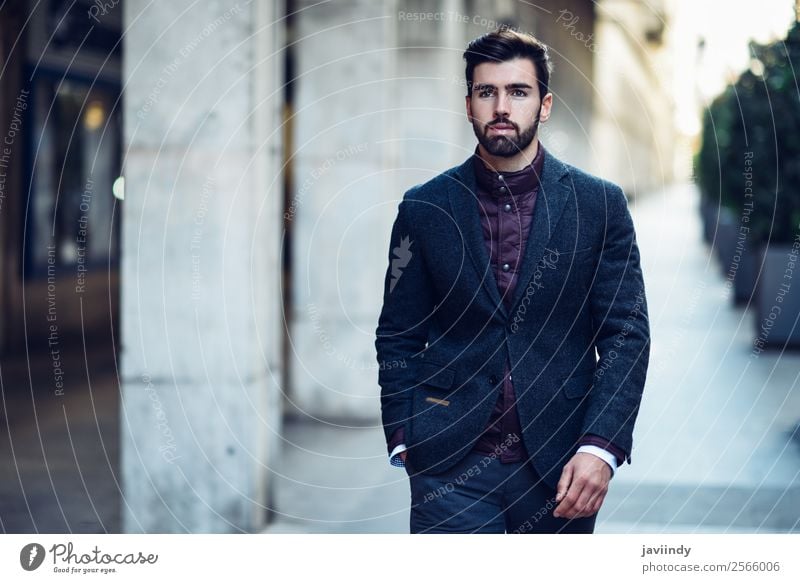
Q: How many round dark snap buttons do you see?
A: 4